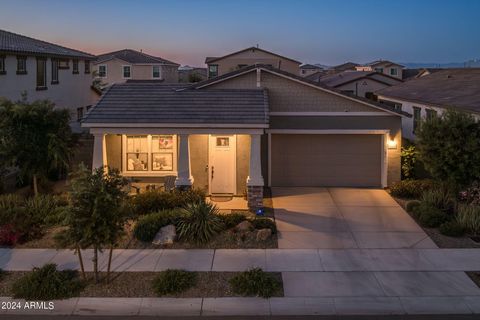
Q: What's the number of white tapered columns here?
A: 3